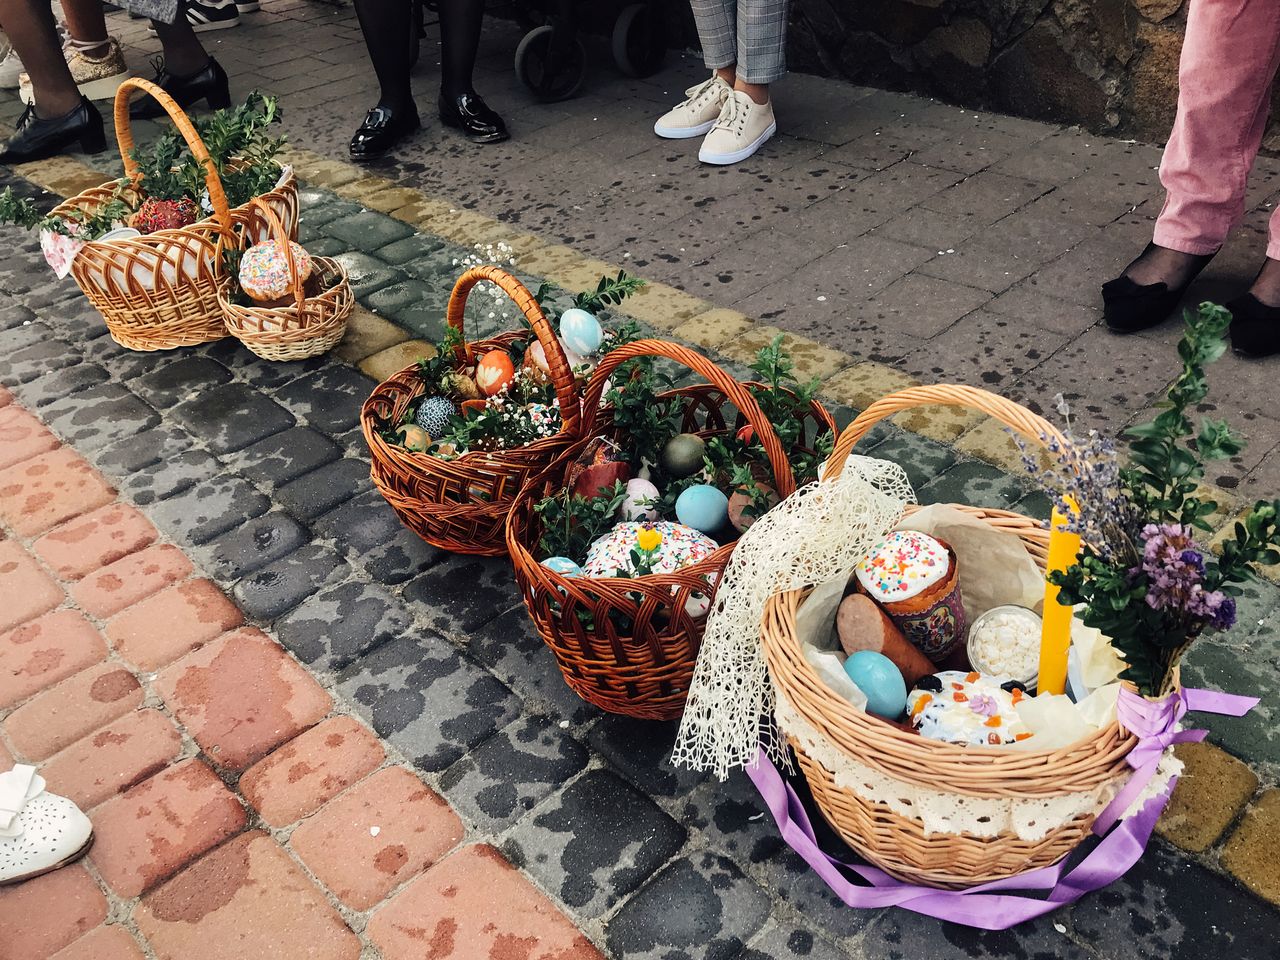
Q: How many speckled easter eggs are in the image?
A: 1